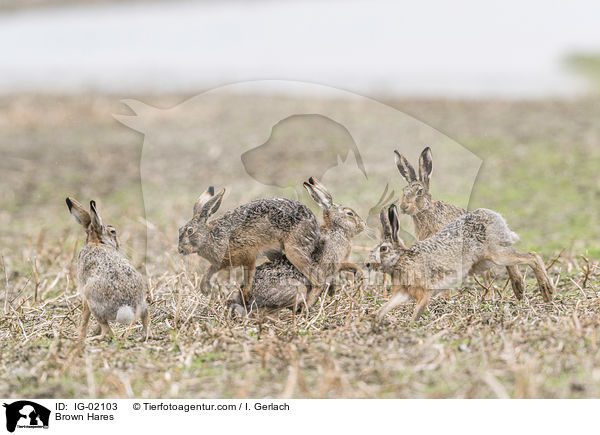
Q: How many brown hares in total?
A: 5